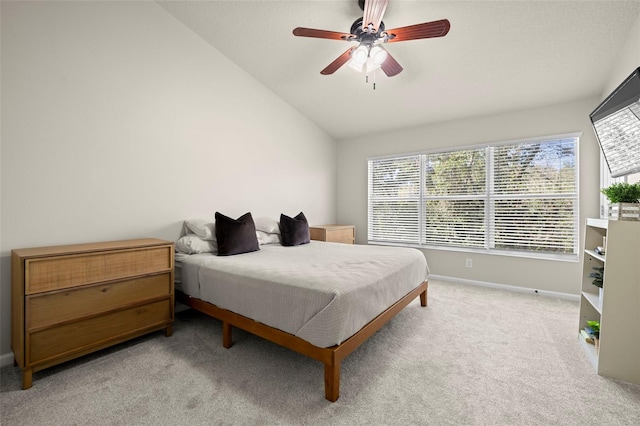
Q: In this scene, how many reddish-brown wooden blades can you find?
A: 5